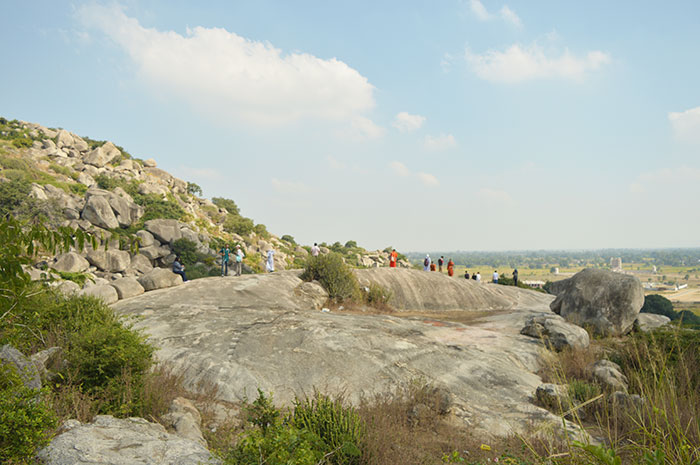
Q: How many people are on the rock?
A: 15